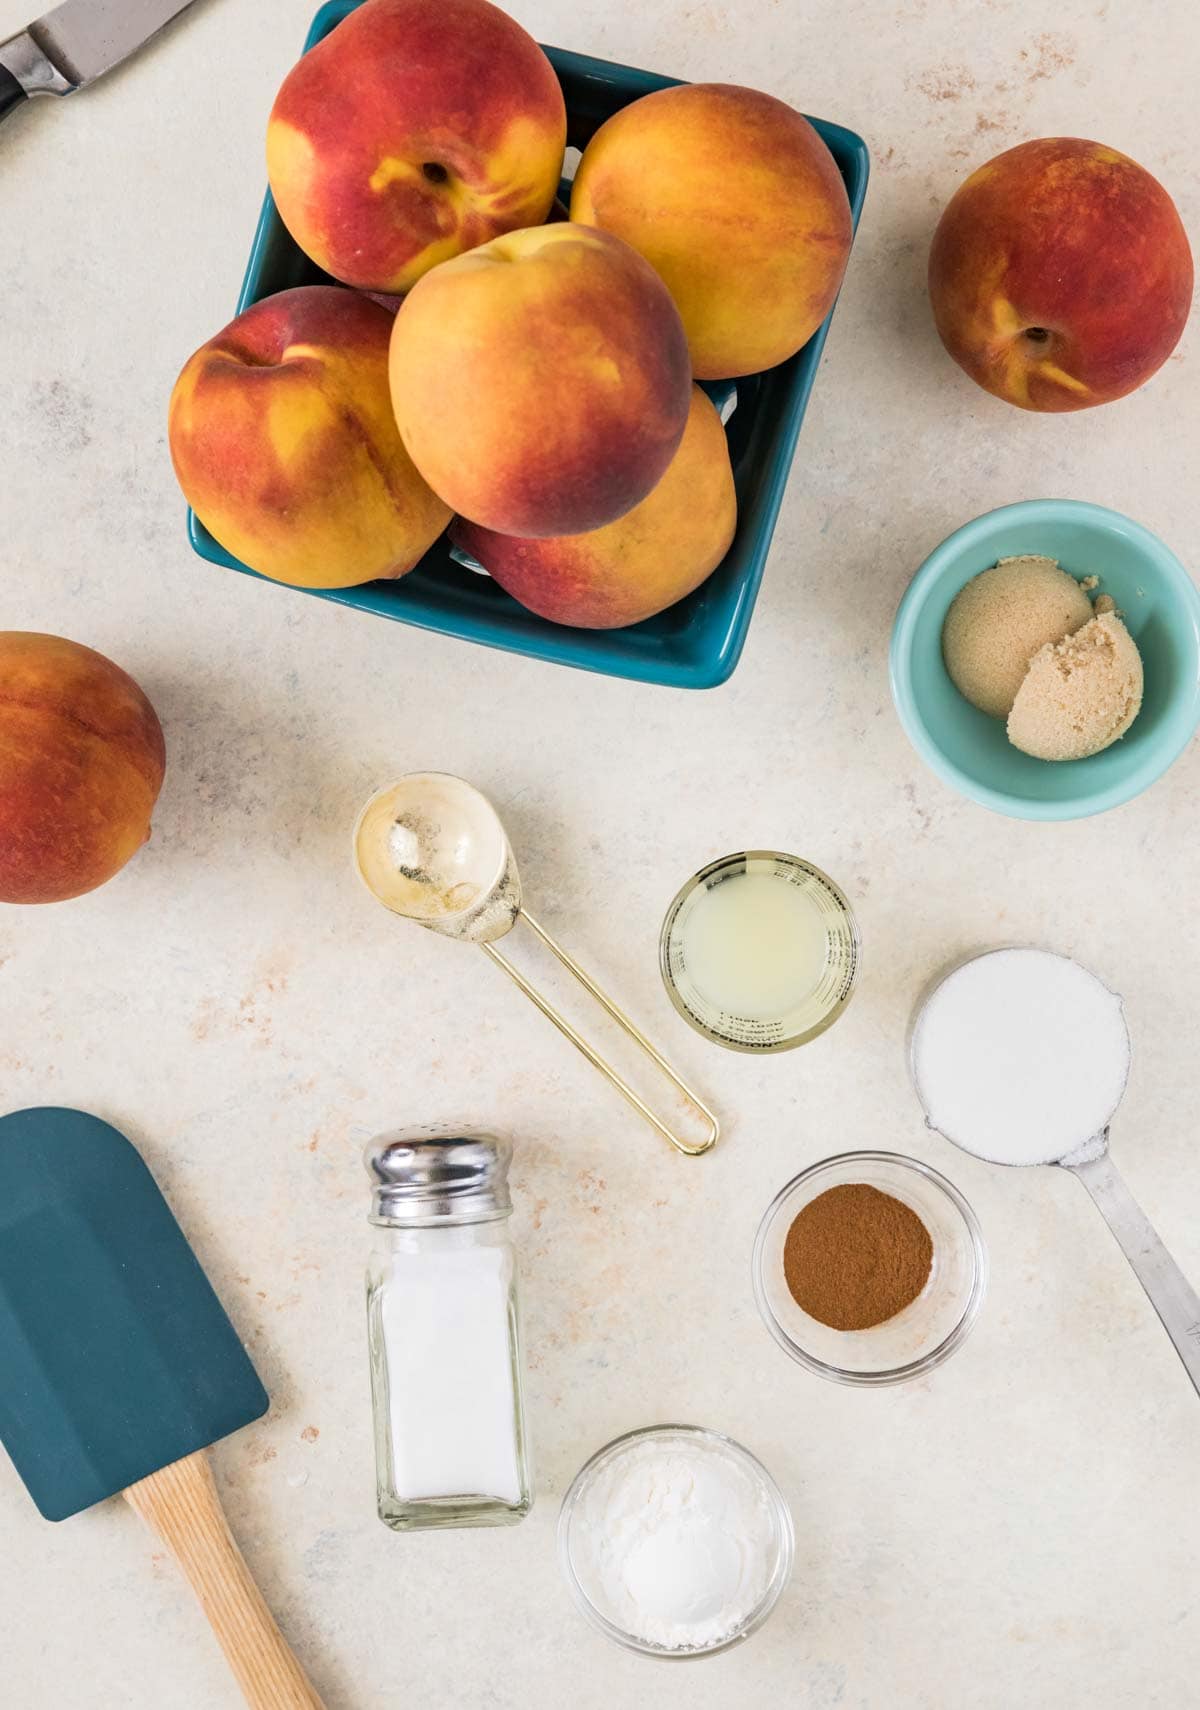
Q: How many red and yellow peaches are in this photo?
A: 7